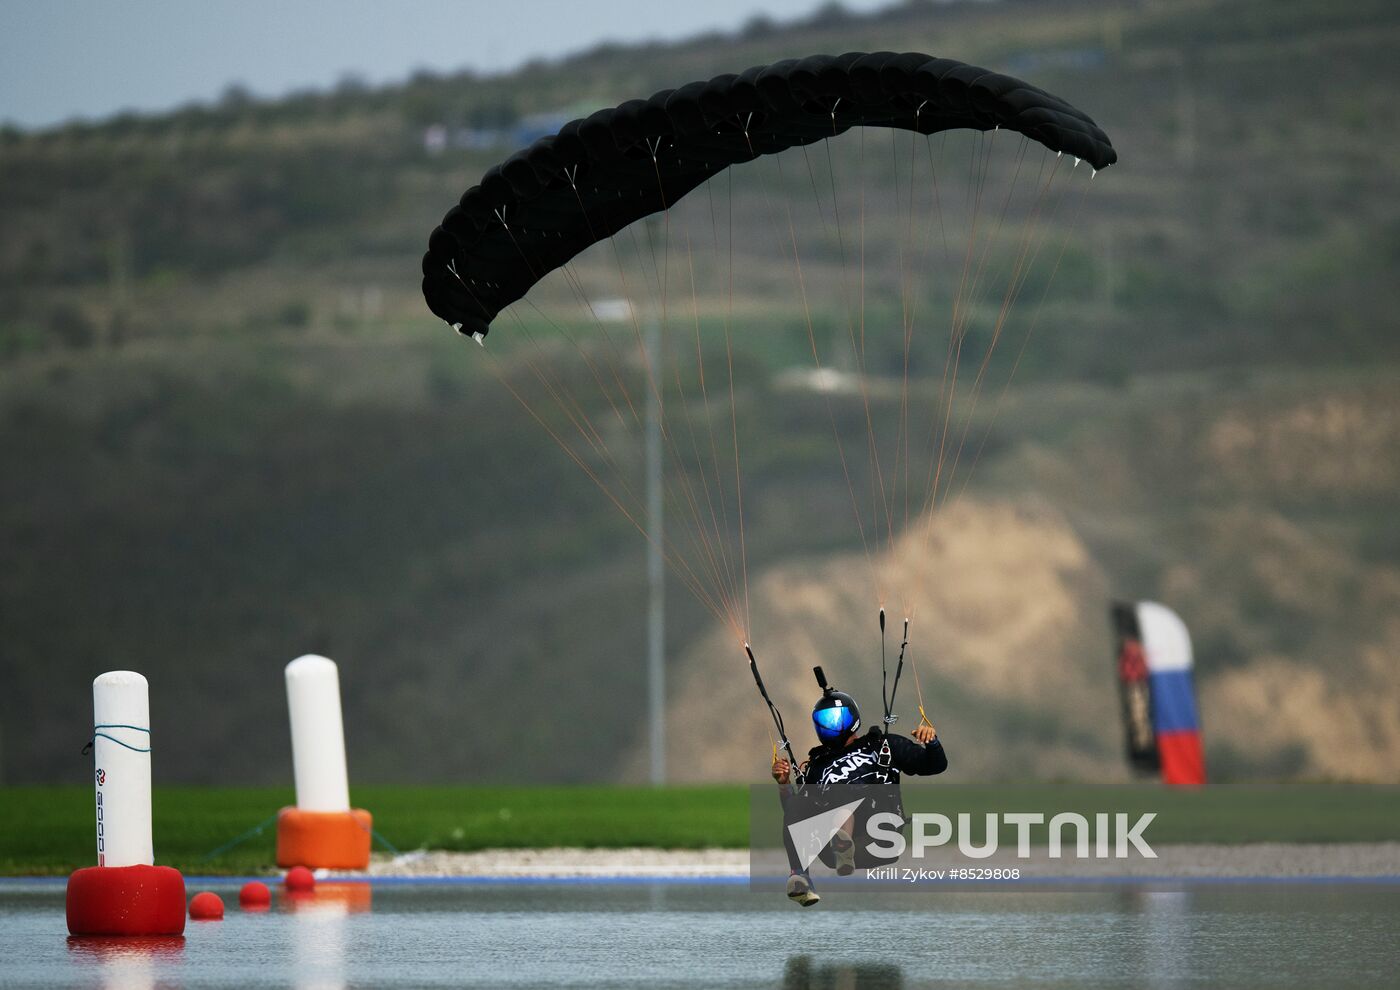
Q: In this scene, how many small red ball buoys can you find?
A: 3